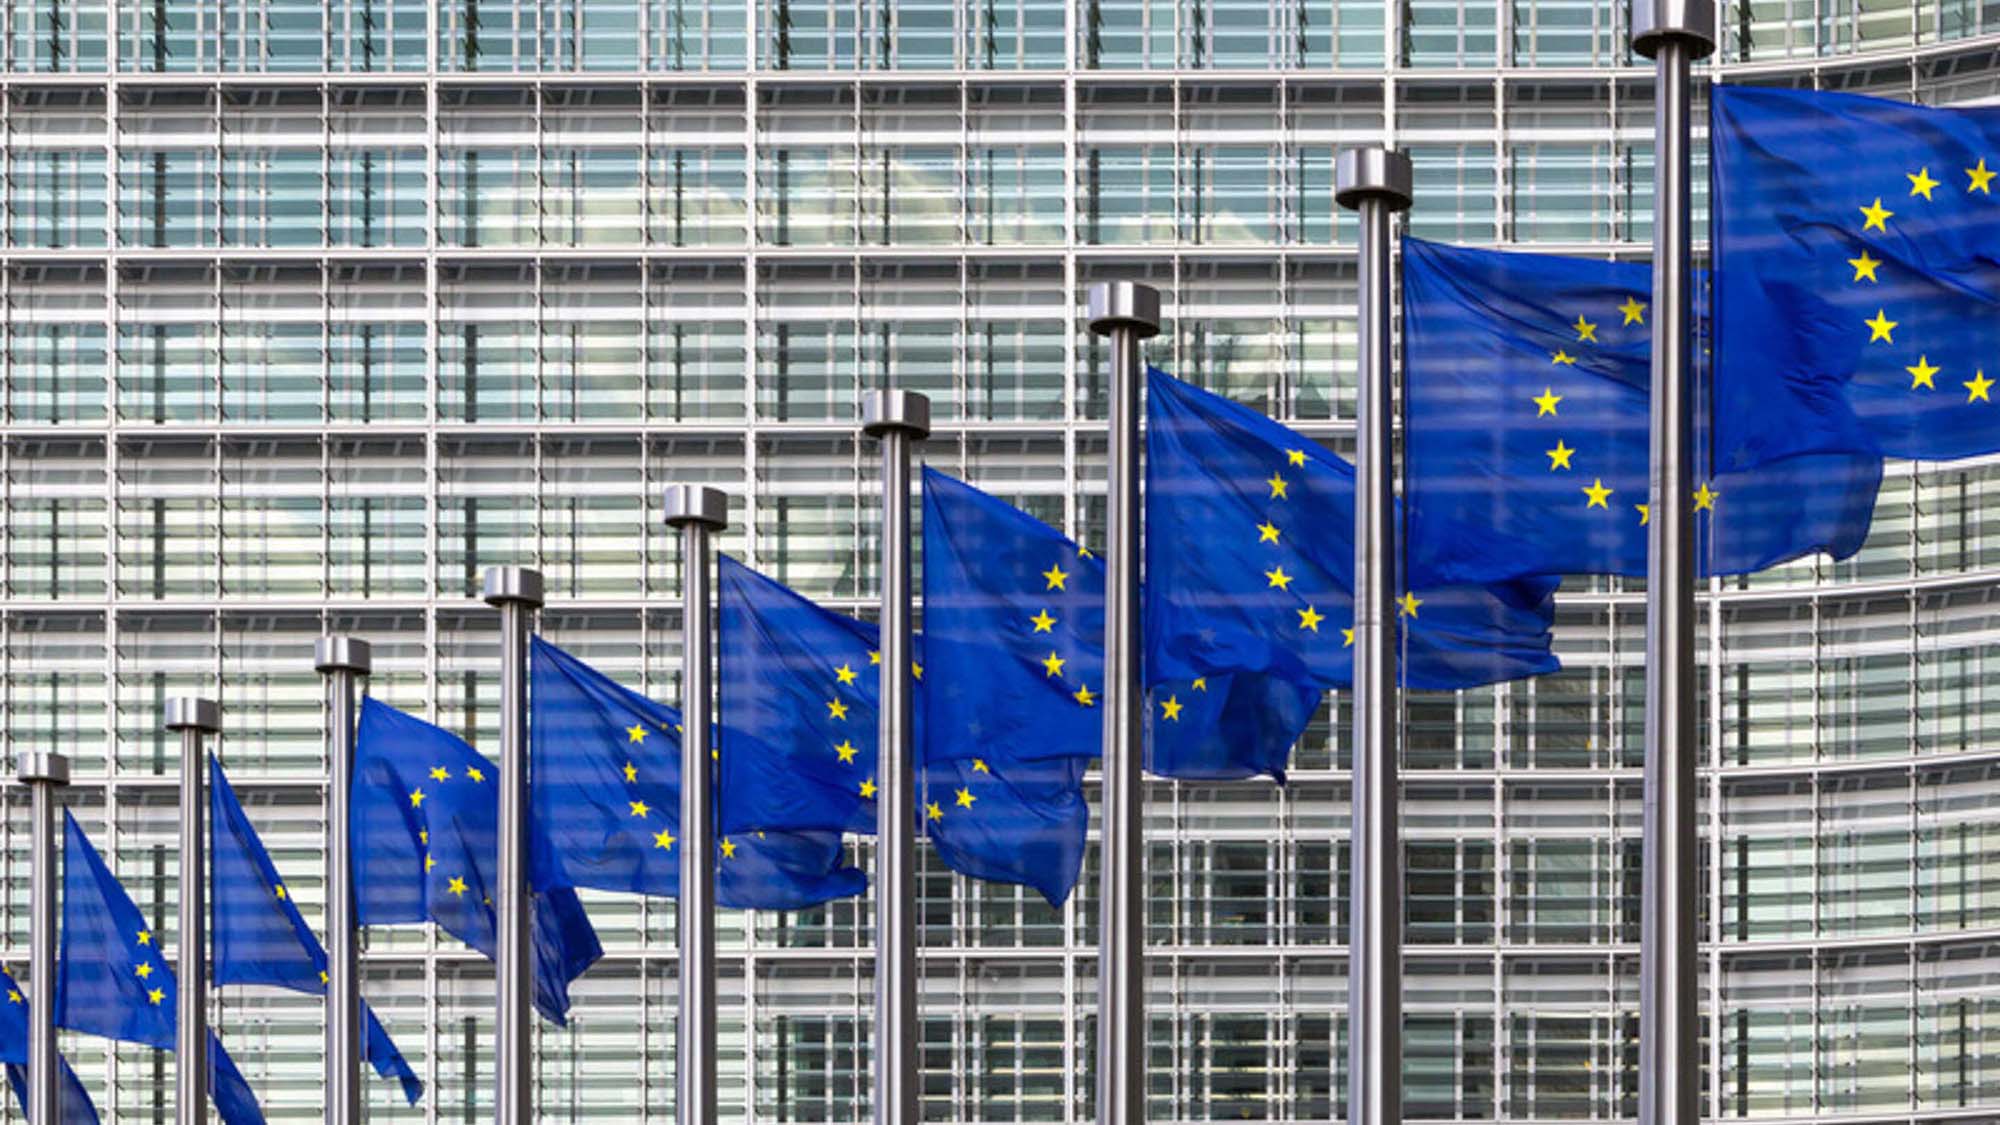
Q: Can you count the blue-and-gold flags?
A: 10